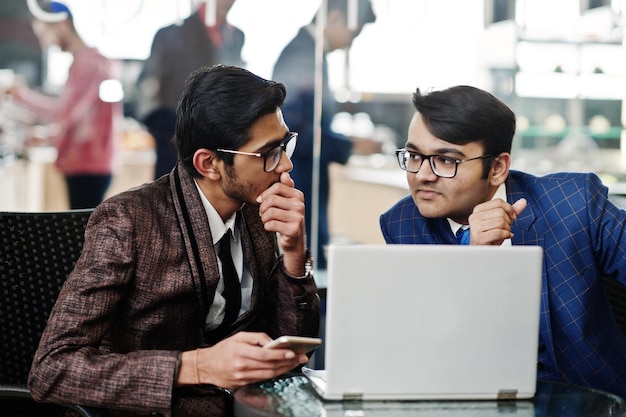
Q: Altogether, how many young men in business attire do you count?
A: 2